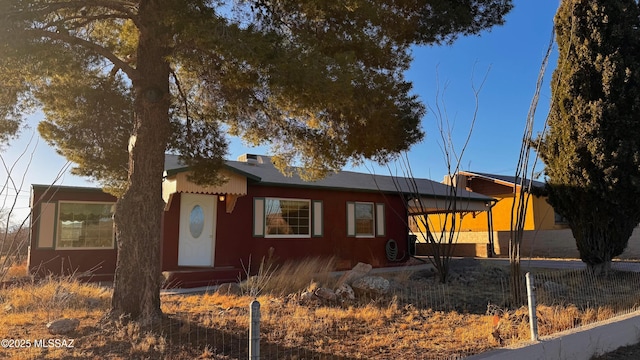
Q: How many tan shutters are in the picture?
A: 5